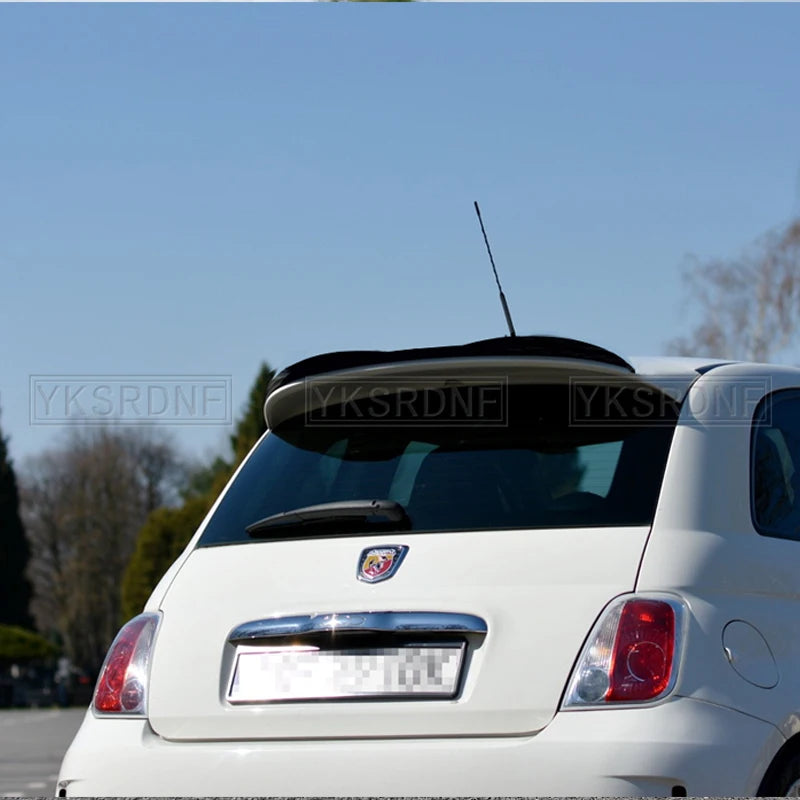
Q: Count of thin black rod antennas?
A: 1